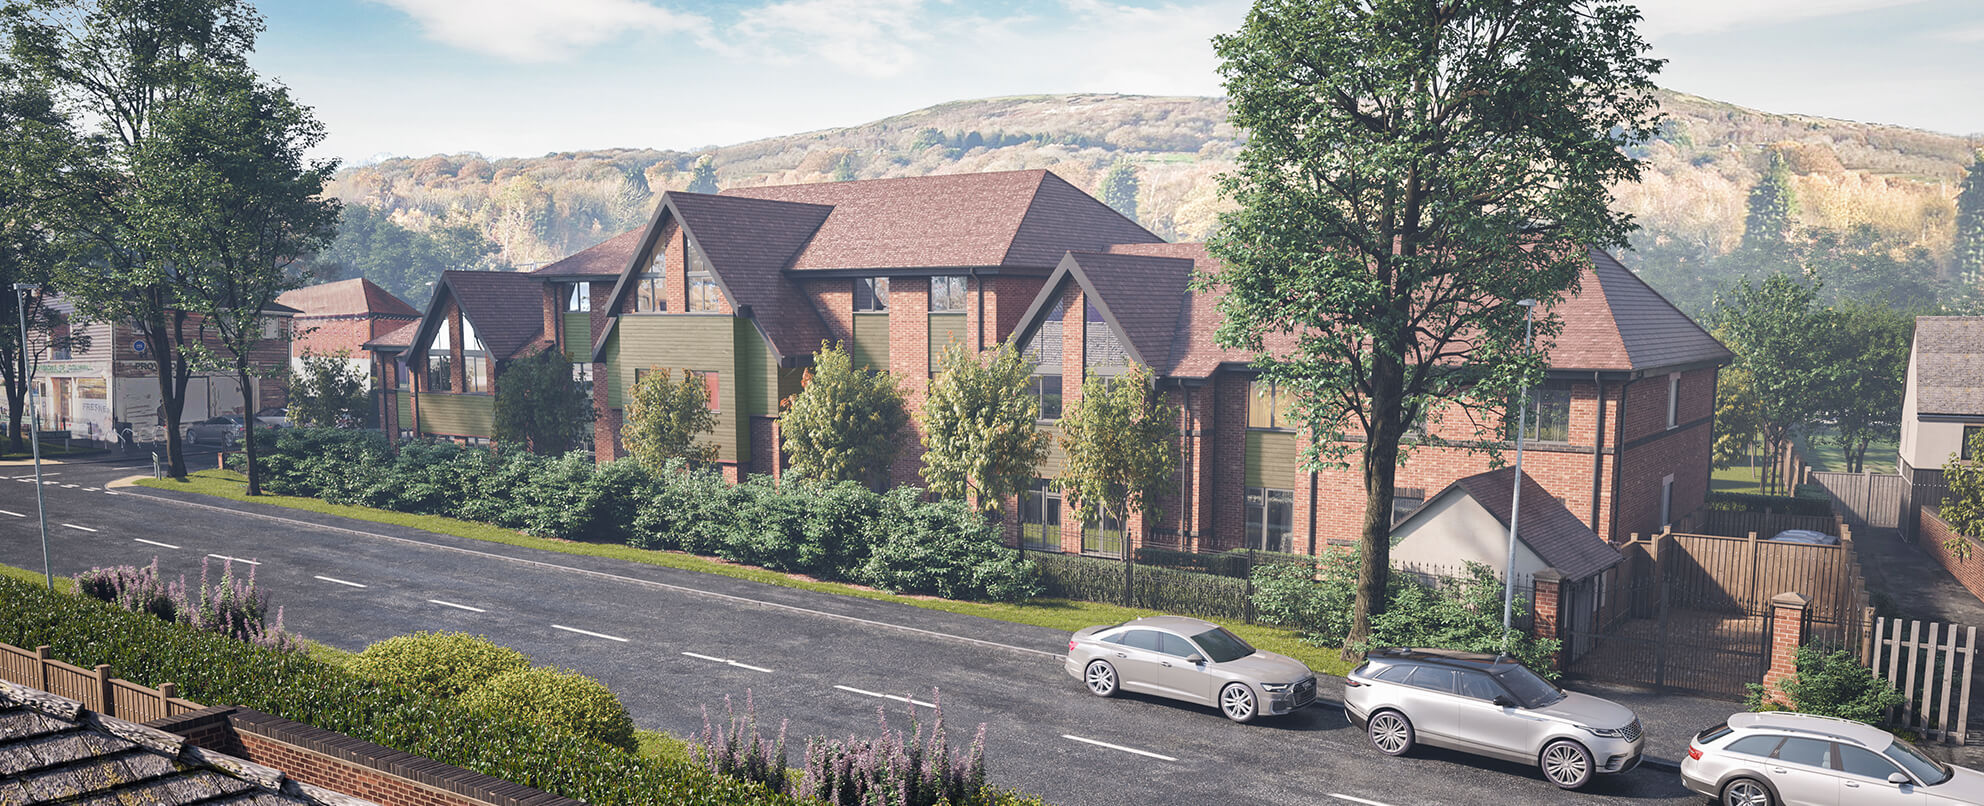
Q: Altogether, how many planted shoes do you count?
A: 0